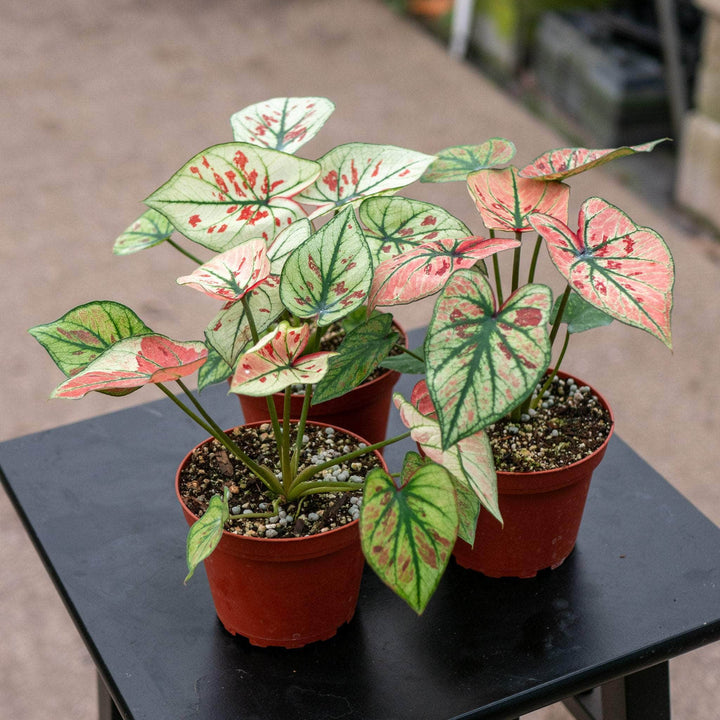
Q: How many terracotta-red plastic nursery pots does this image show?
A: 3